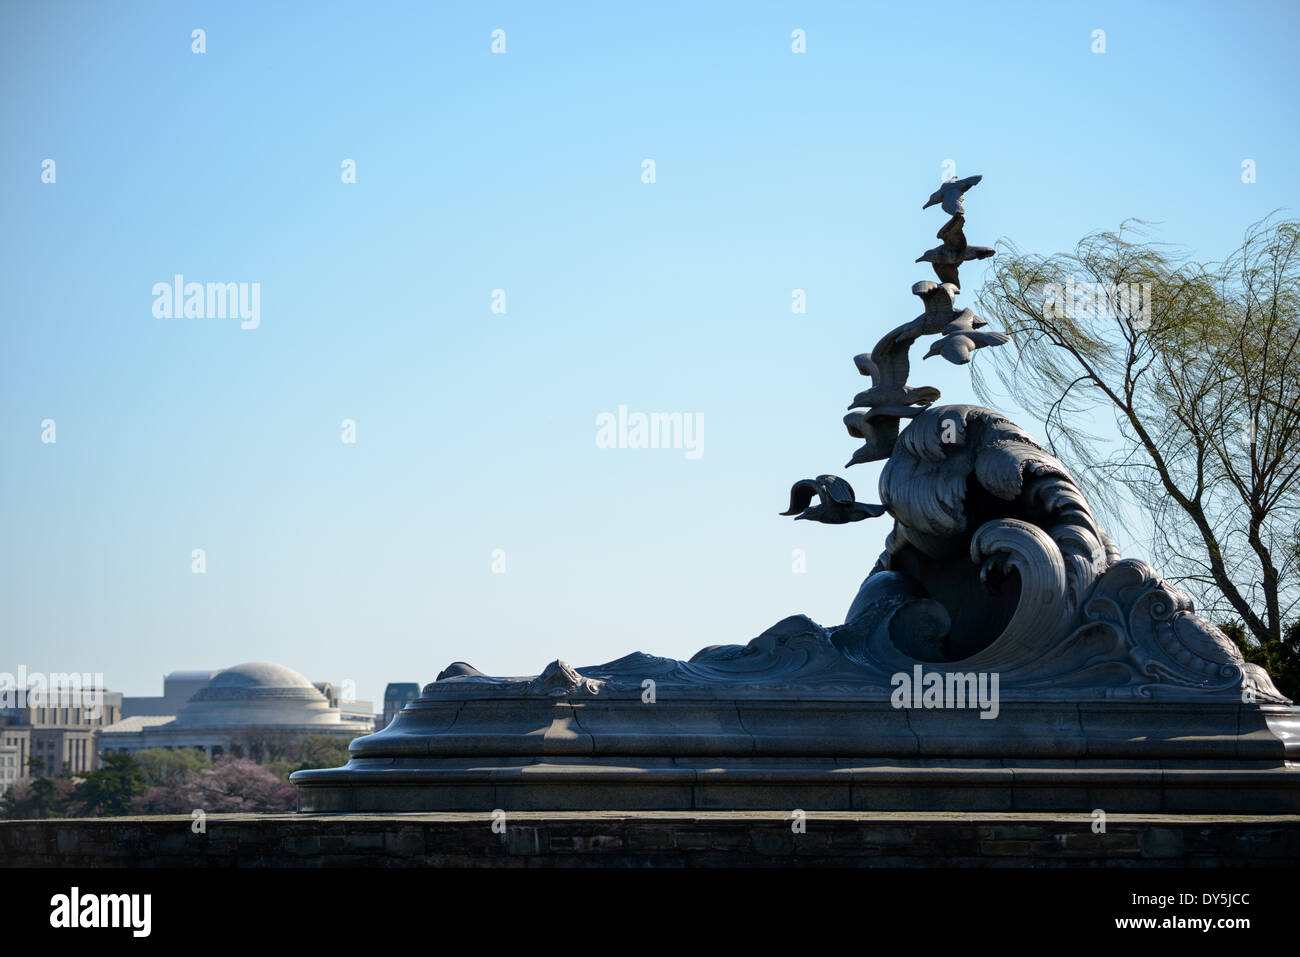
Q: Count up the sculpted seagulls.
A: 7